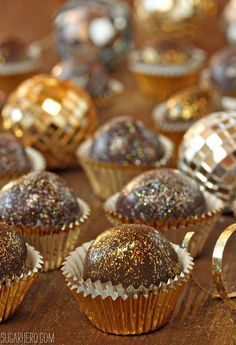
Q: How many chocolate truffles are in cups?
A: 11